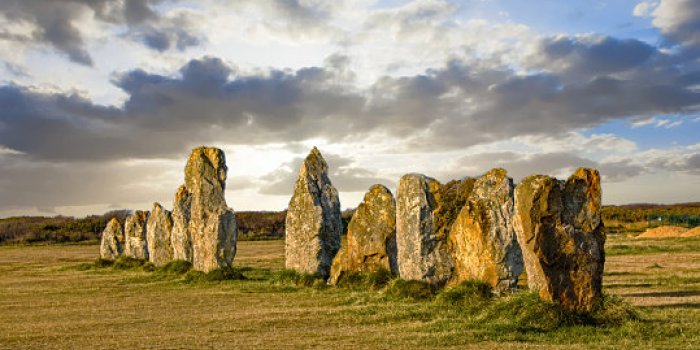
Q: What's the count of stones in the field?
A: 10